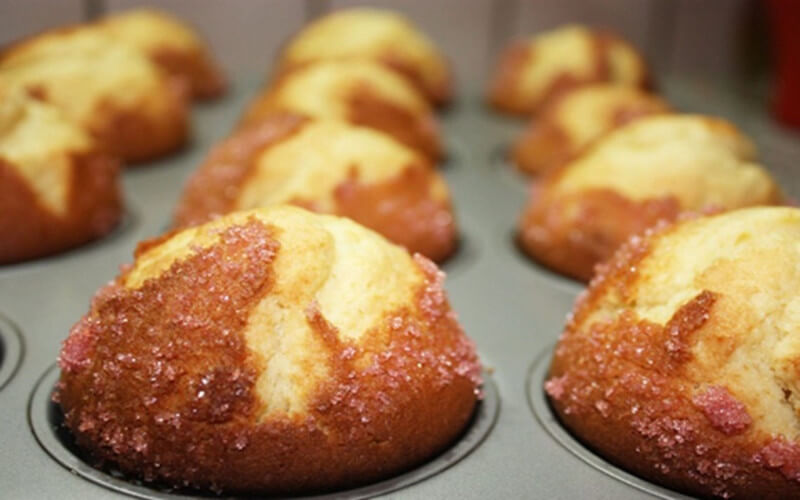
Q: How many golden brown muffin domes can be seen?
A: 11